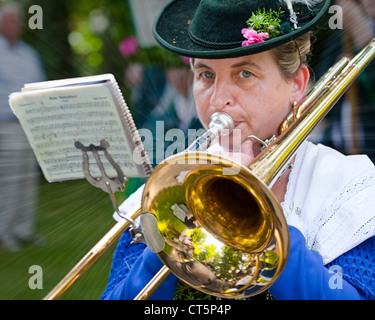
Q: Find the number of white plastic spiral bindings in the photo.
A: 1